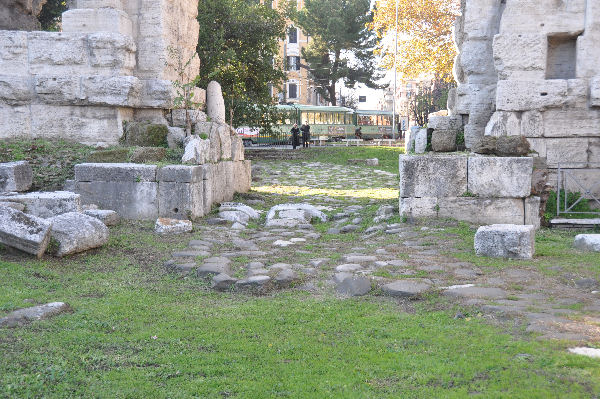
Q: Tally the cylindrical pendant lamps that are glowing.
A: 0